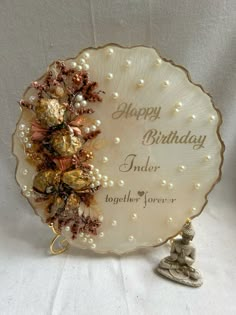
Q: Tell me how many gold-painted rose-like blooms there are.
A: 4